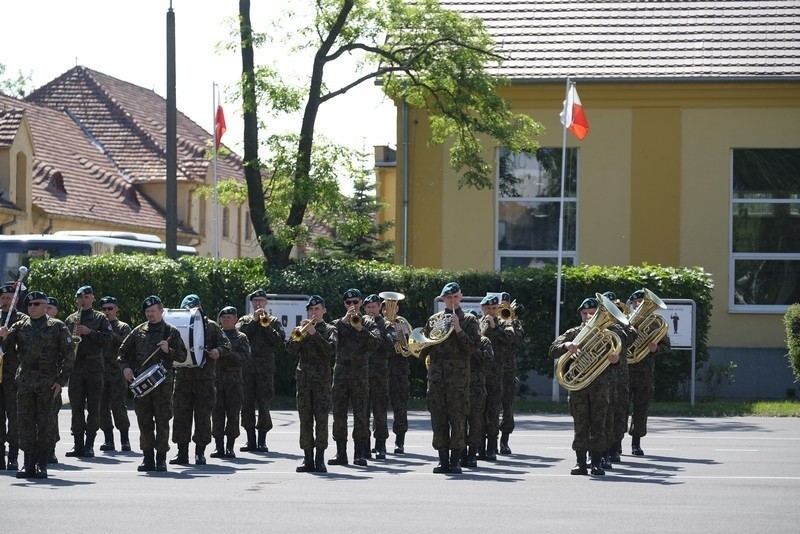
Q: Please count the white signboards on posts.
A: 3